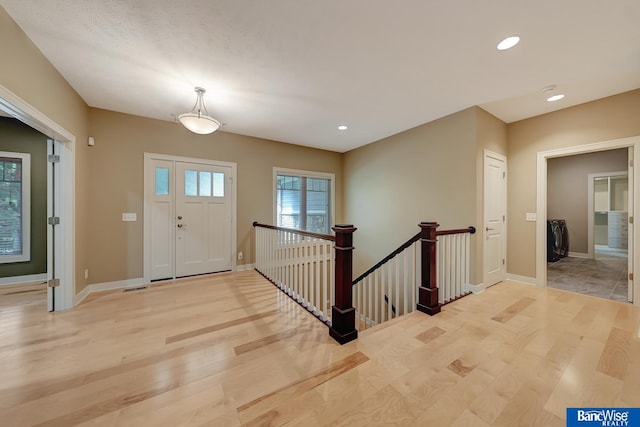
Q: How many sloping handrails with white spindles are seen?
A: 1